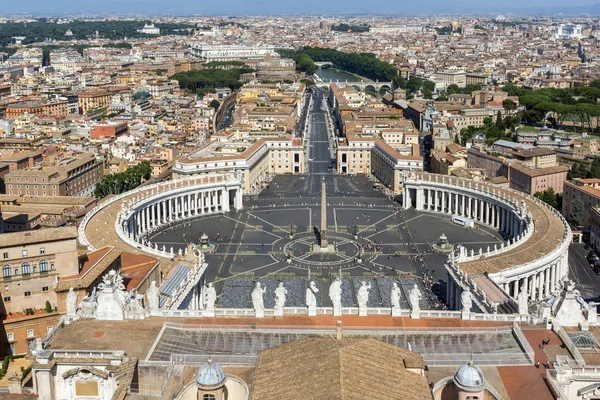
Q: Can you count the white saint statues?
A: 12